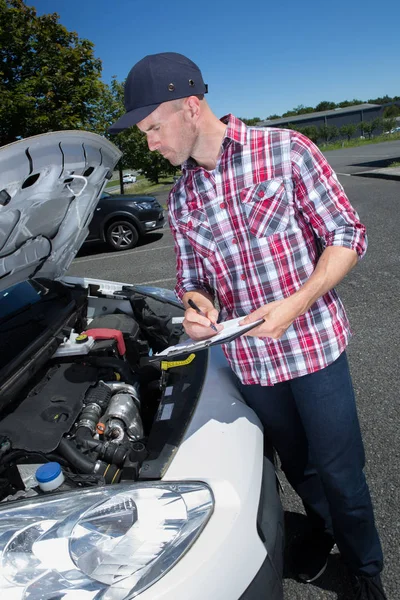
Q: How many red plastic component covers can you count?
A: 1